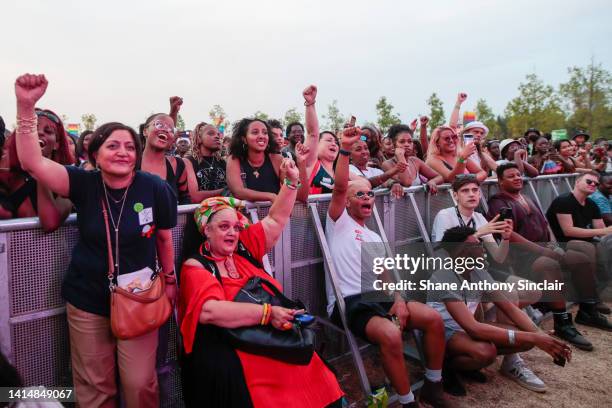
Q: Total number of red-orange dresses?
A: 1